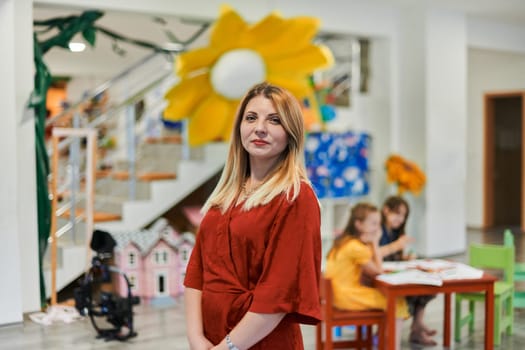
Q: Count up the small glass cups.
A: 0